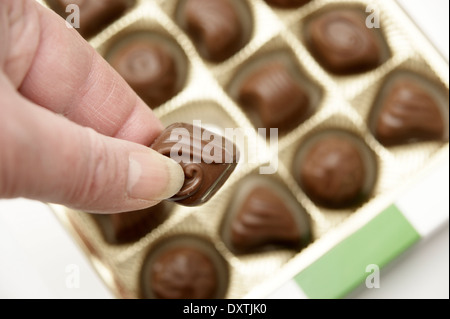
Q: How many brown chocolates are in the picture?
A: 12